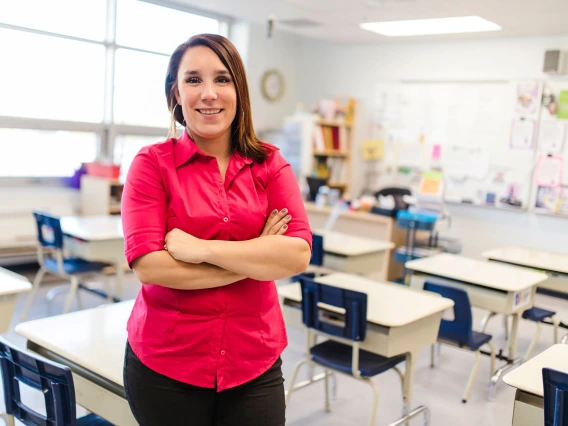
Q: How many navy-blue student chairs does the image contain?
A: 7